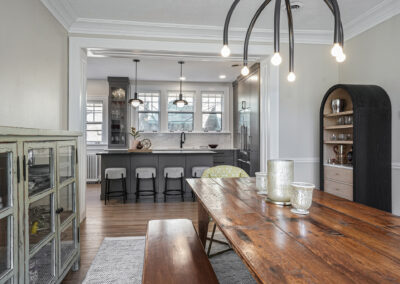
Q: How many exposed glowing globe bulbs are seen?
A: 6